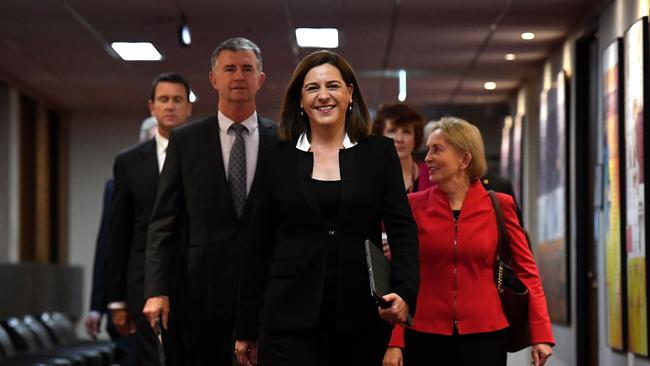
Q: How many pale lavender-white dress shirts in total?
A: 1